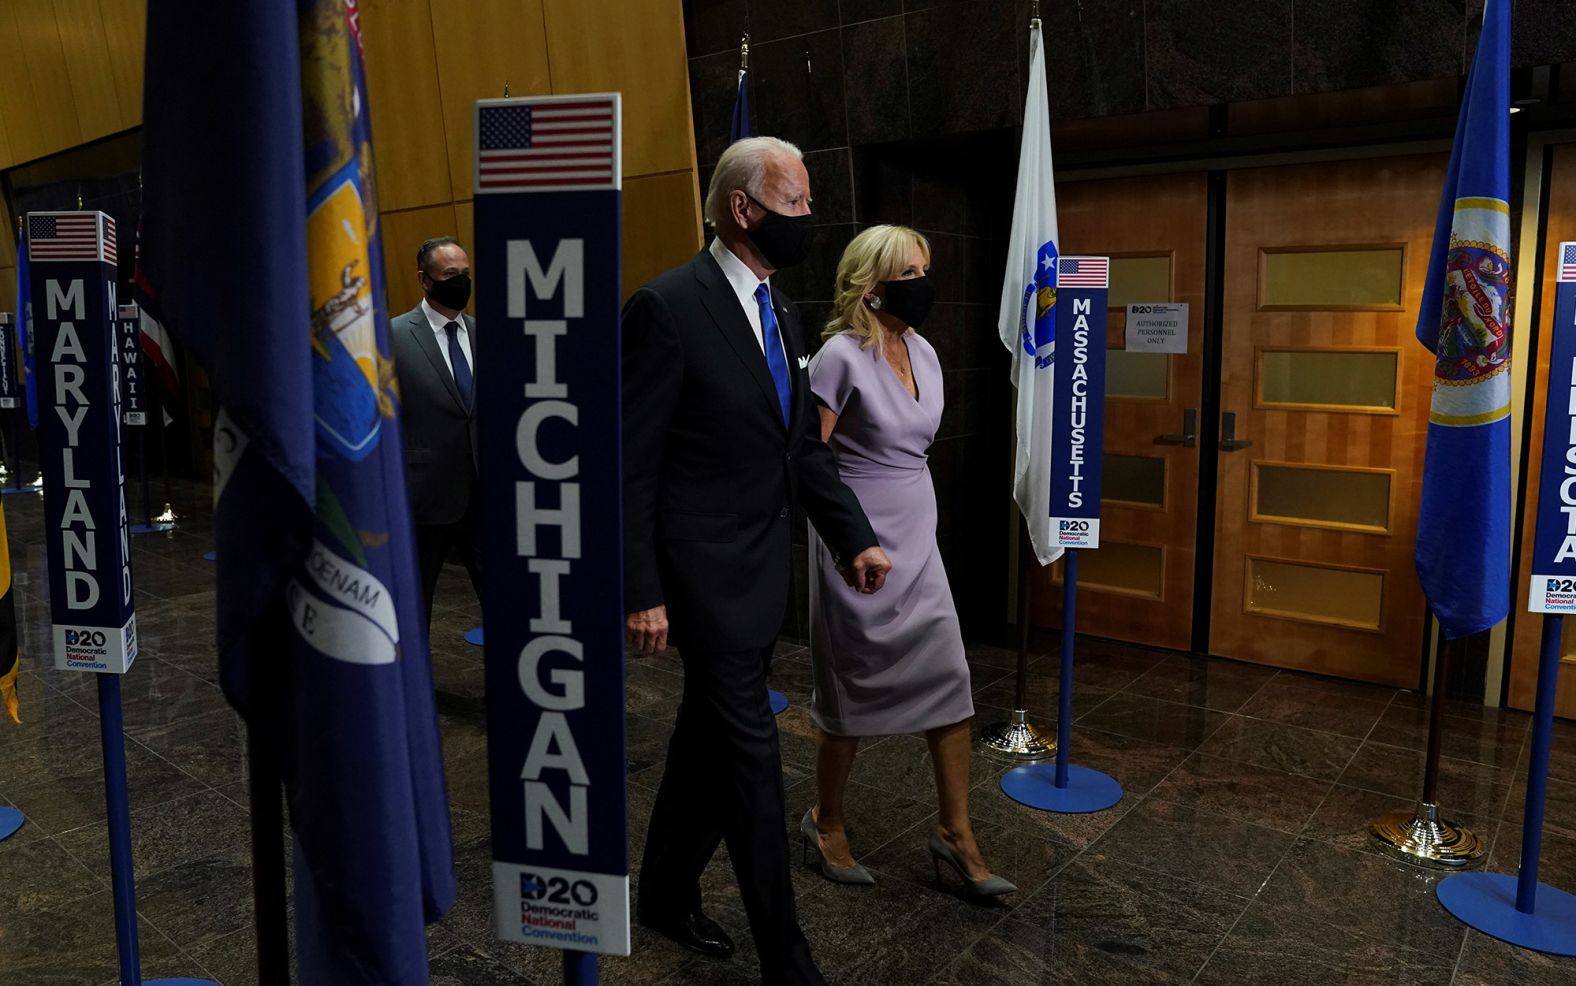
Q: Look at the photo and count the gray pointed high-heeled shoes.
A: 2